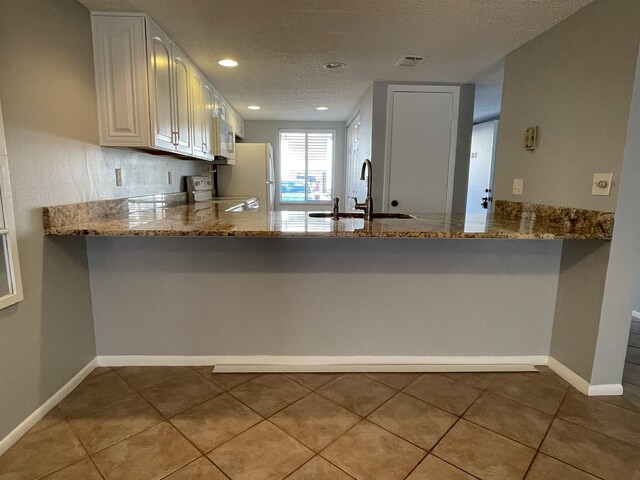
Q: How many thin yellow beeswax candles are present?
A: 0